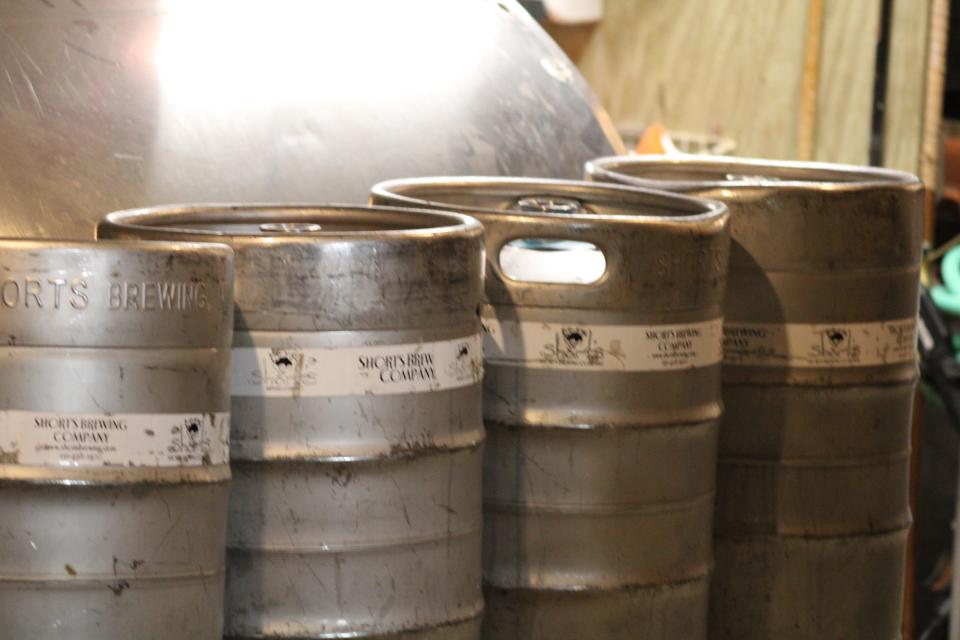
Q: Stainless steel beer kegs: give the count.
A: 4